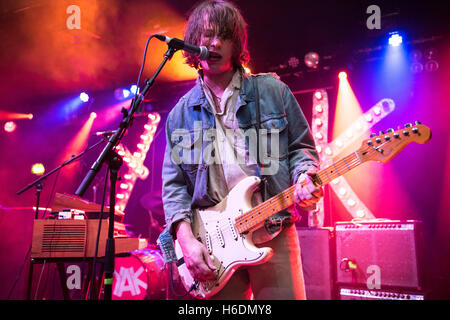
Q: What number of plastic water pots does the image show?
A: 0